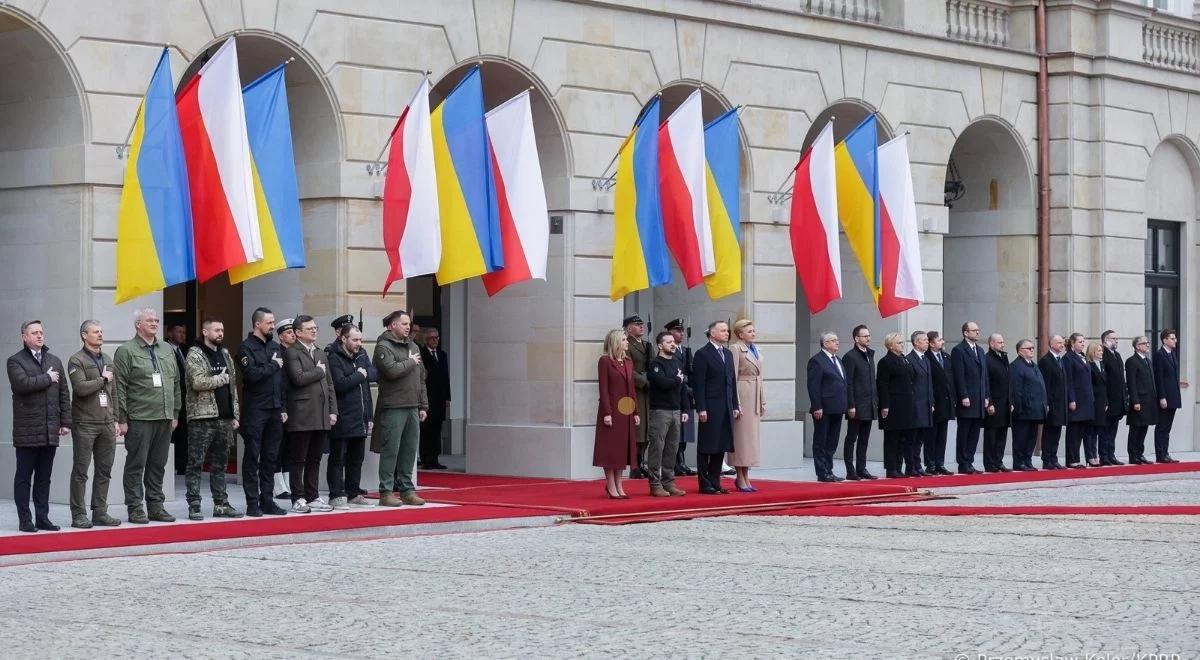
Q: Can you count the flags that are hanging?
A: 12